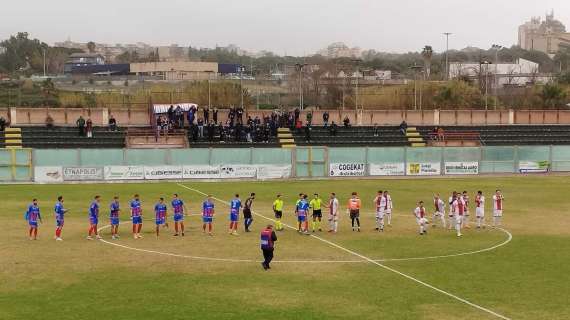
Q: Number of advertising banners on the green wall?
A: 12